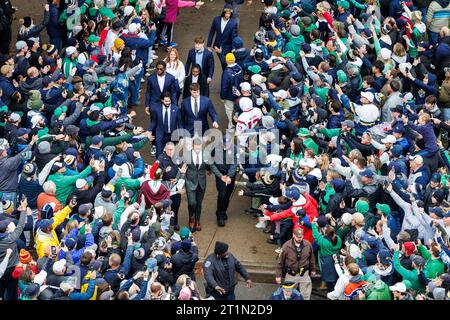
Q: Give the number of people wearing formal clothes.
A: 7